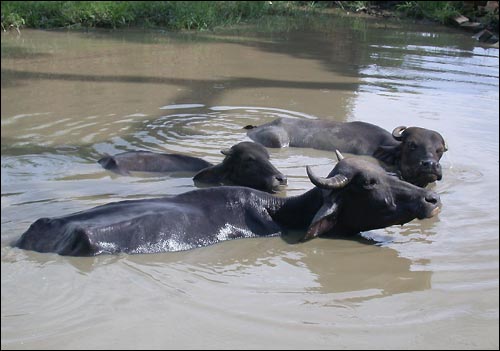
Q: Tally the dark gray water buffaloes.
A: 3